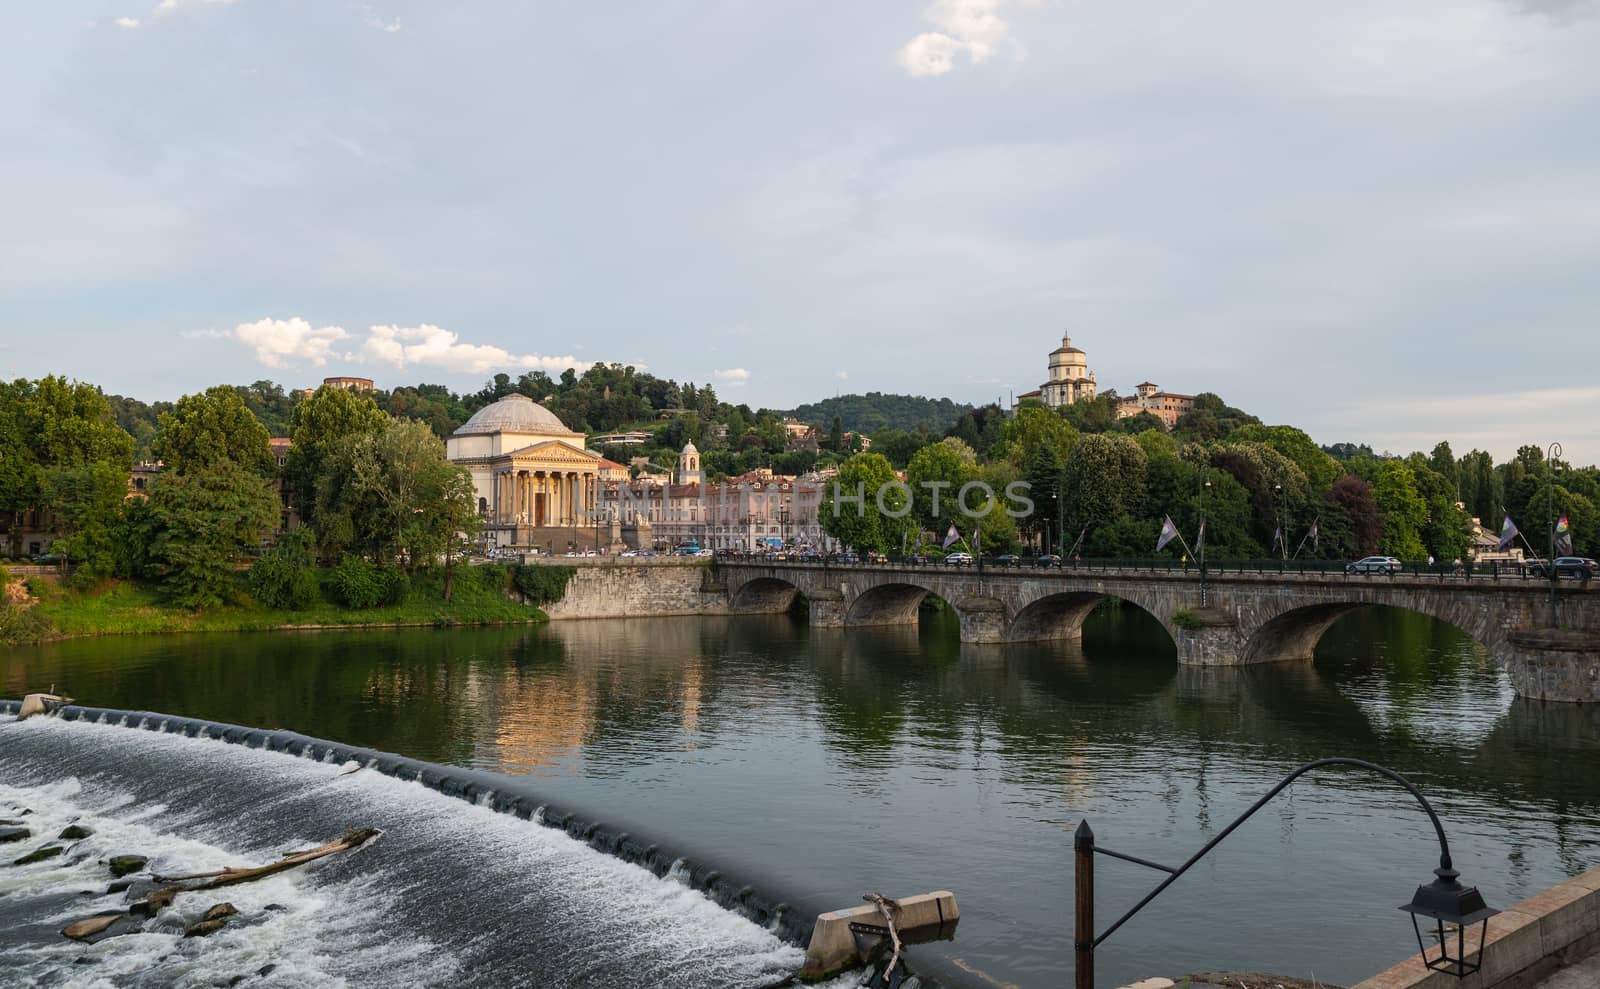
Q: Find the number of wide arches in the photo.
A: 4